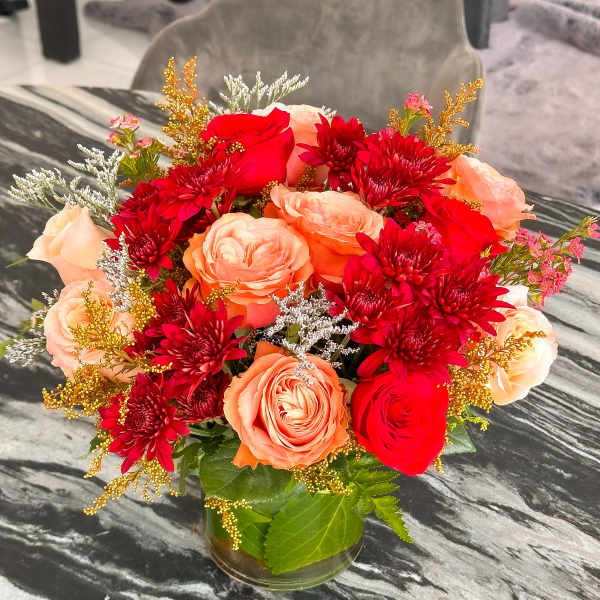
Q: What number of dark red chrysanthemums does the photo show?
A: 14